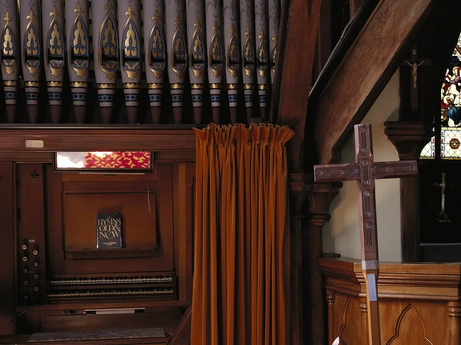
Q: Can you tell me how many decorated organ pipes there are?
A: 14